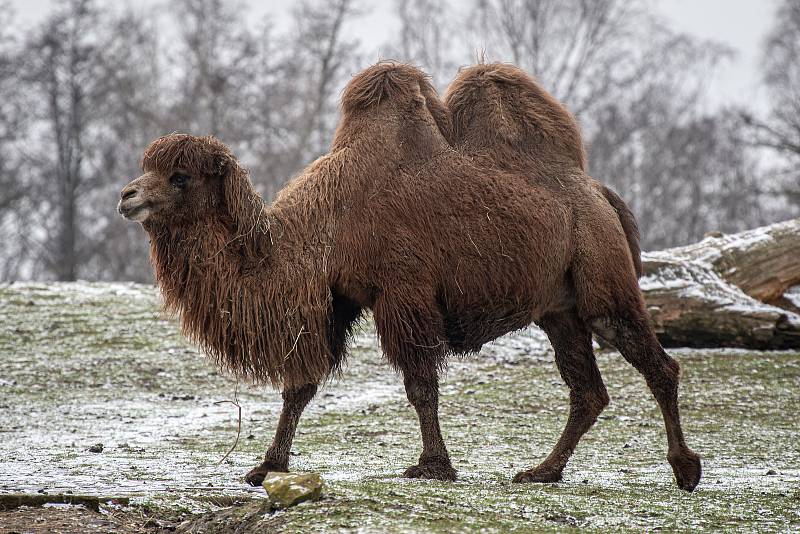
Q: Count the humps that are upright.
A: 2